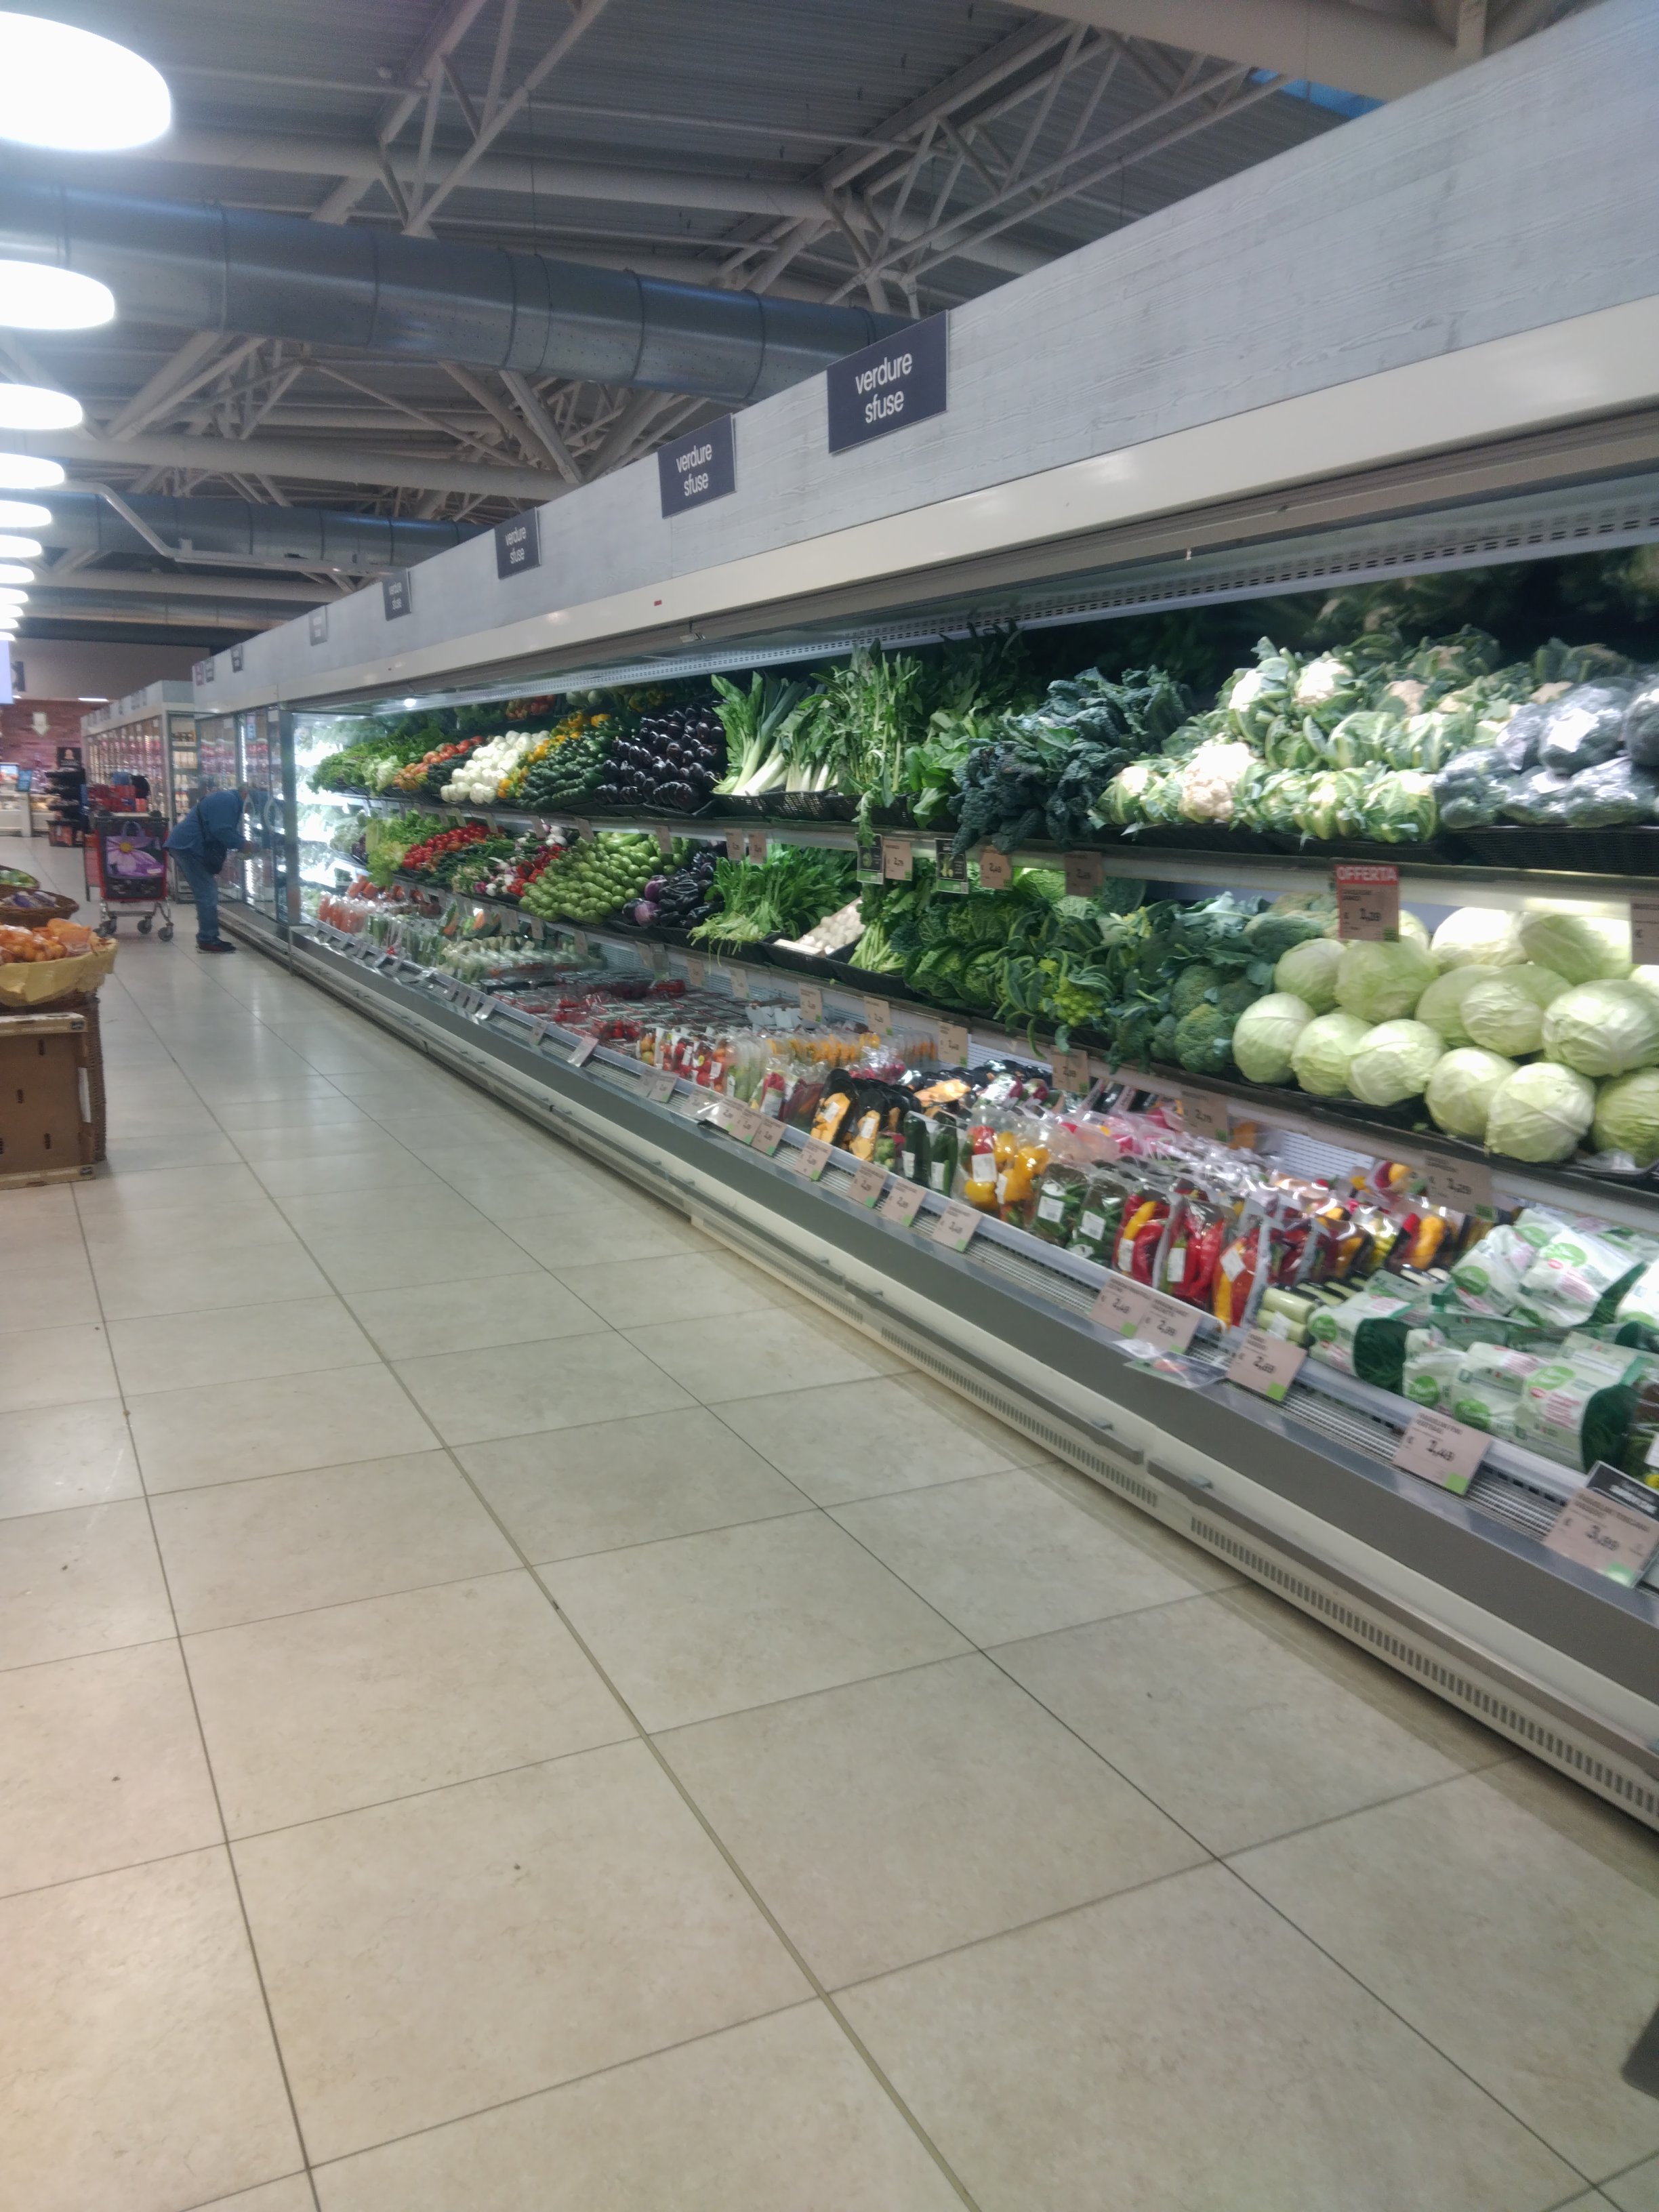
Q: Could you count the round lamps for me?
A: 11